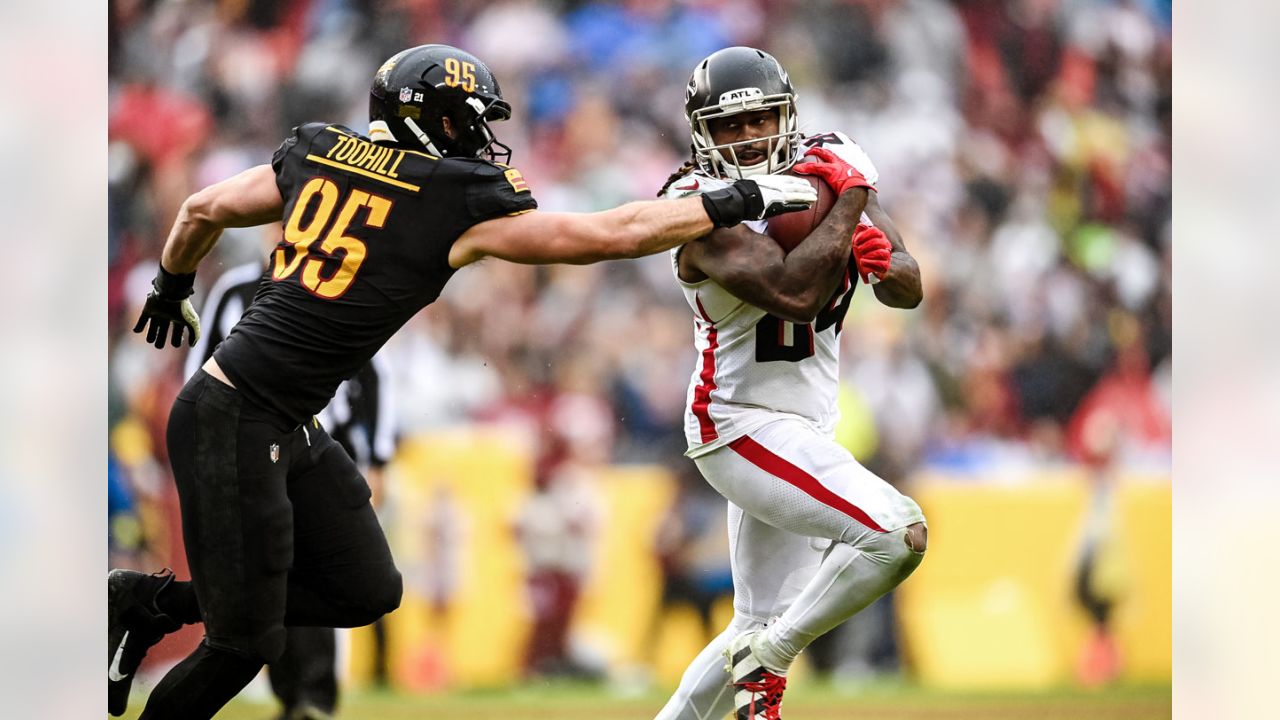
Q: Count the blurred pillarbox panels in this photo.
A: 2